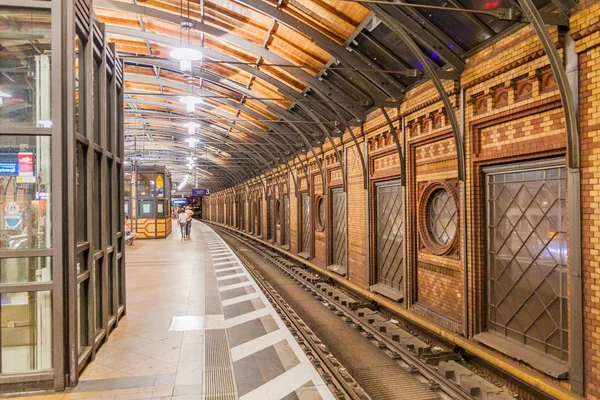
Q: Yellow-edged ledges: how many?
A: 1